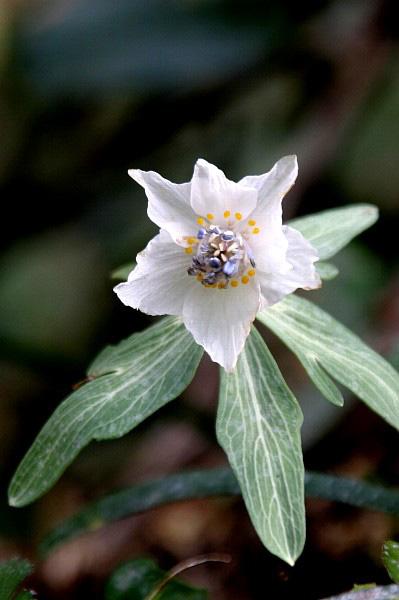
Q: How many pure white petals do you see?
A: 6